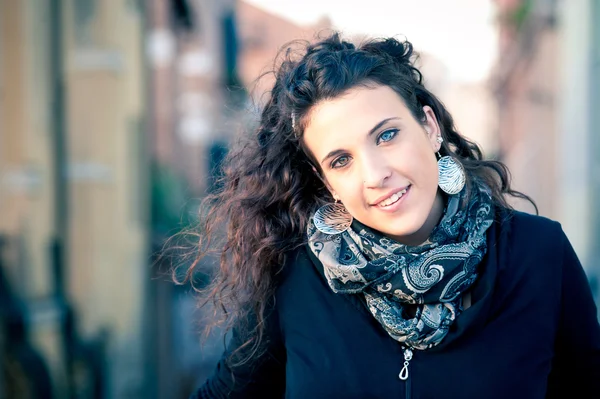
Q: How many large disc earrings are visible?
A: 2